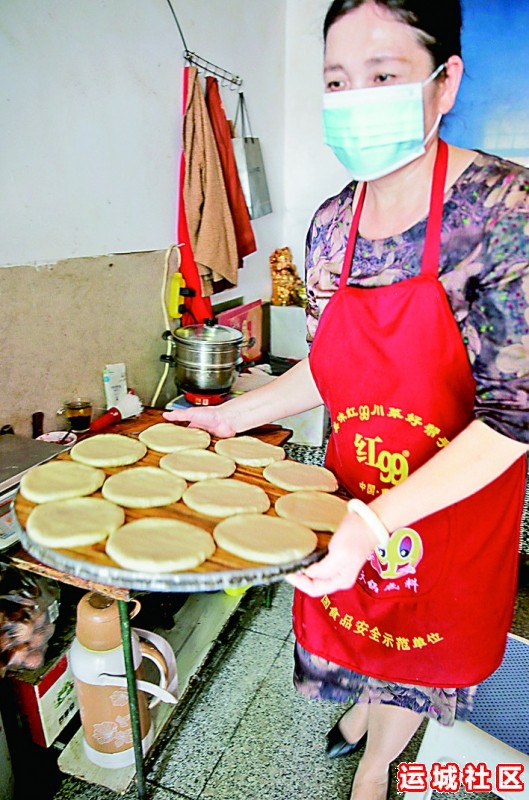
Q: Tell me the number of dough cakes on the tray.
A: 12